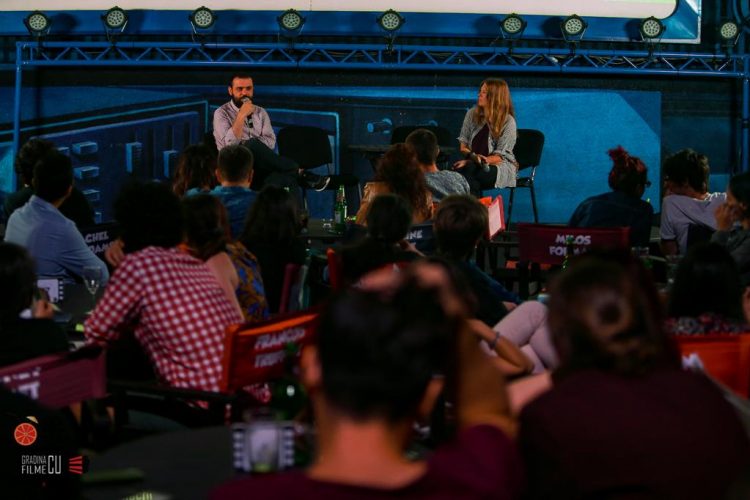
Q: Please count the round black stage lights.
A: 9